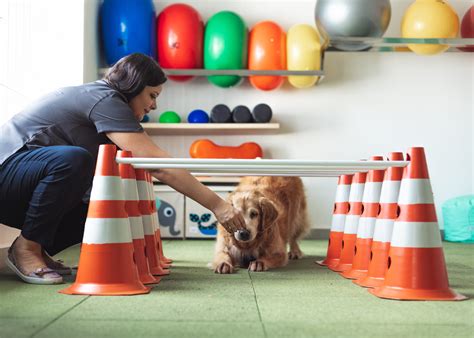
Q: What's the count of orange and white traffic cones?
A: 10